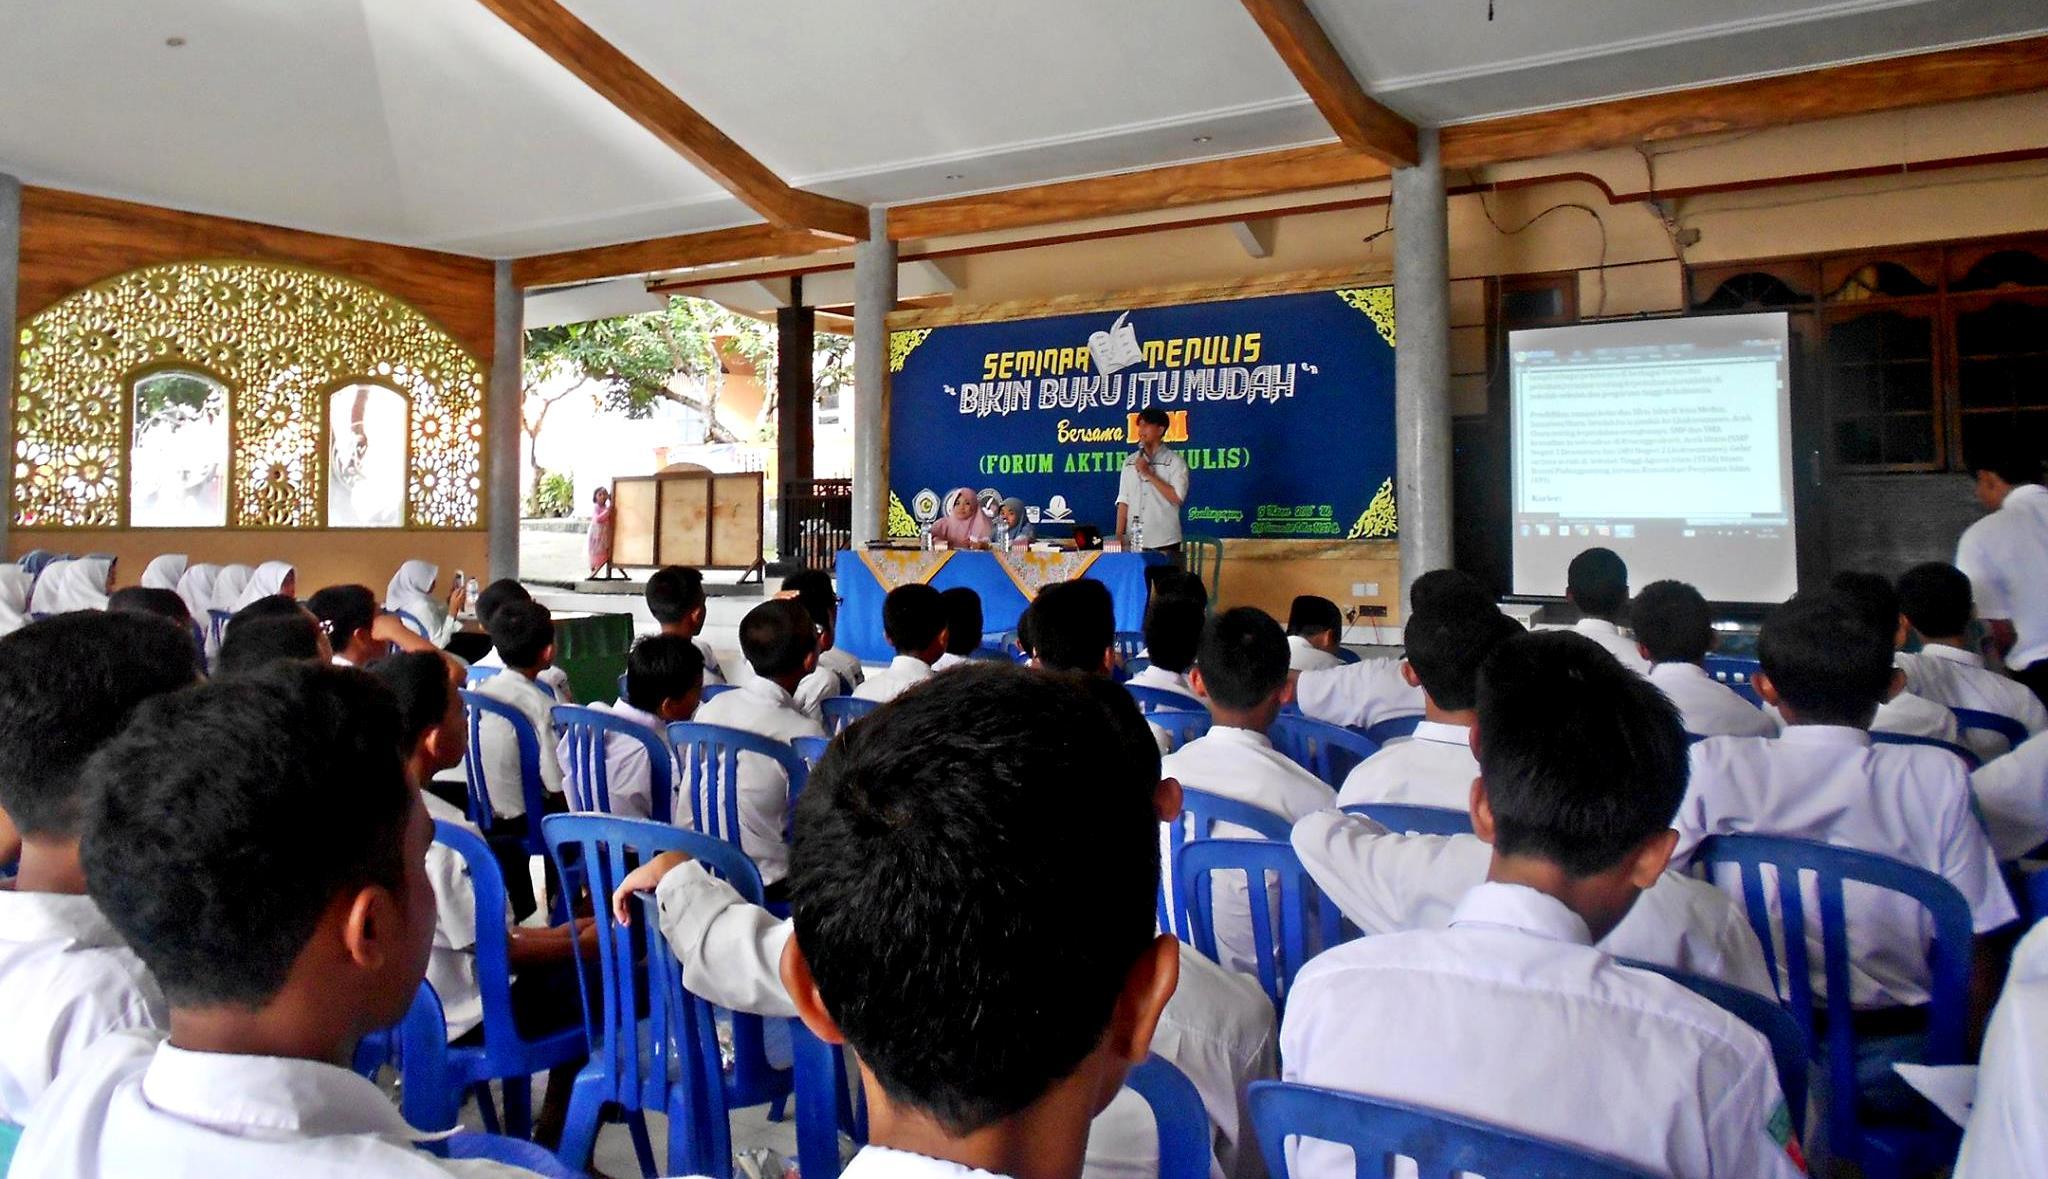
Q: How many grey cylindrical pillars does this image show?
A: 4